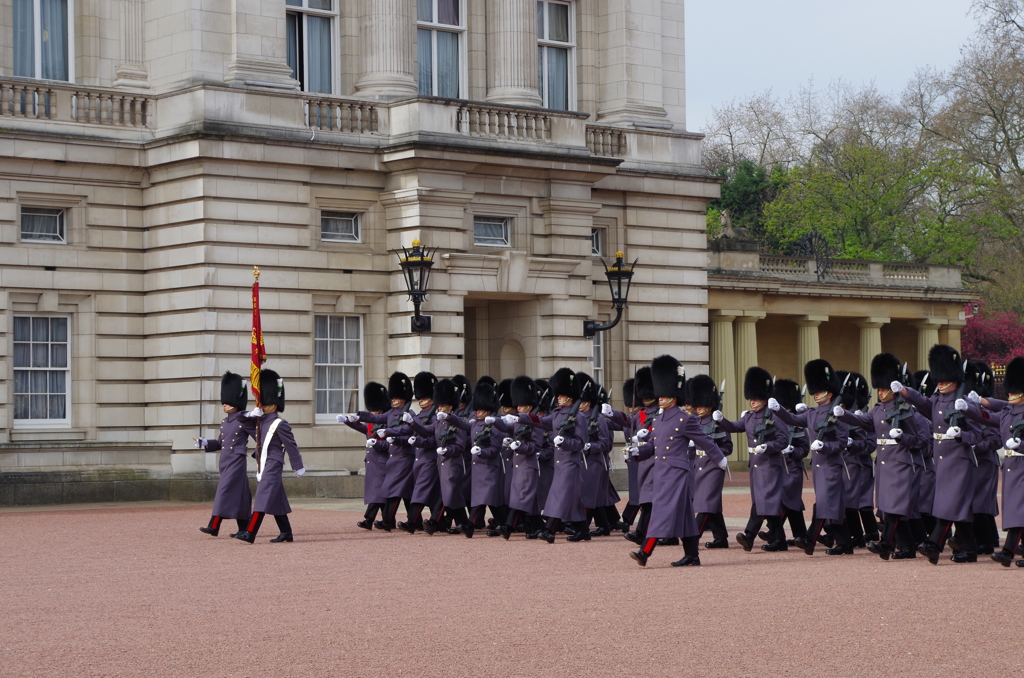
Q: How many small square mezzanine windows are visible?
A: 4